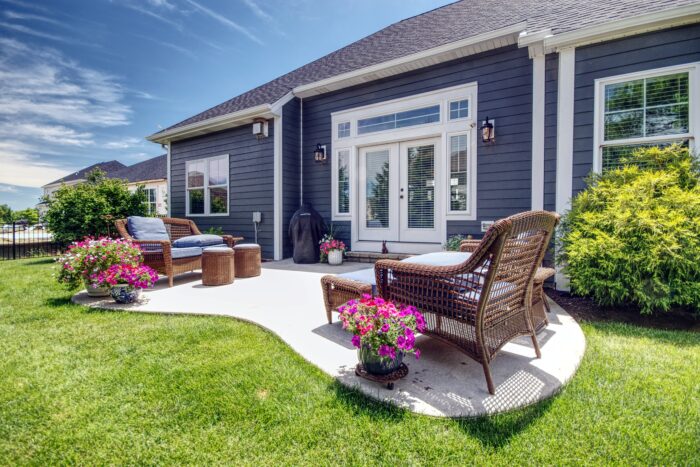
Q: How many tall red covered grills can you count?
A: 0